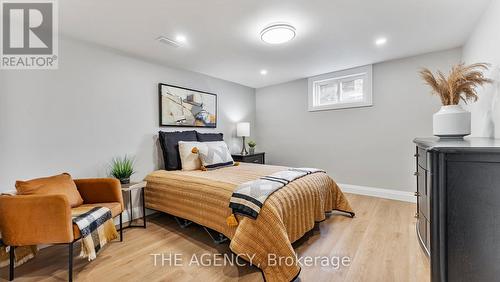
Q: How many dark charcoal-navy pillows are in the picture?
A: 2